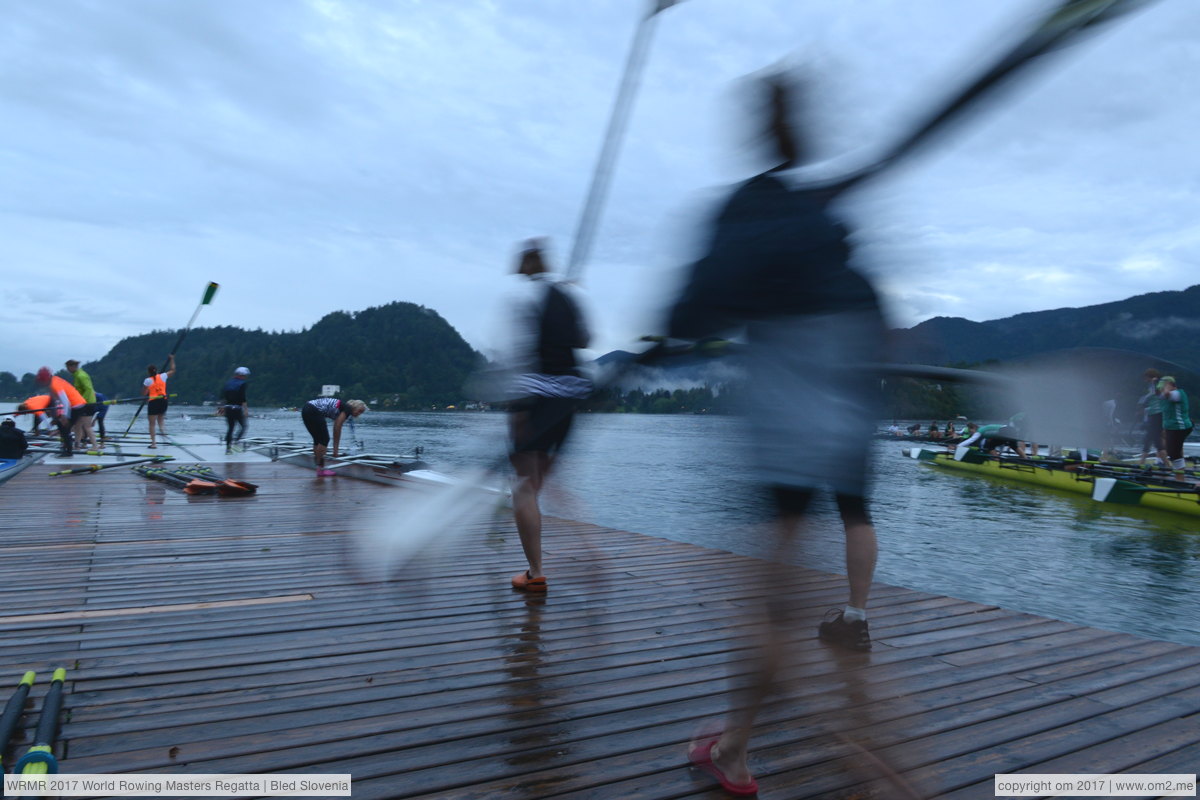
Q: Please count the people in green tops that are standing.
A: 3